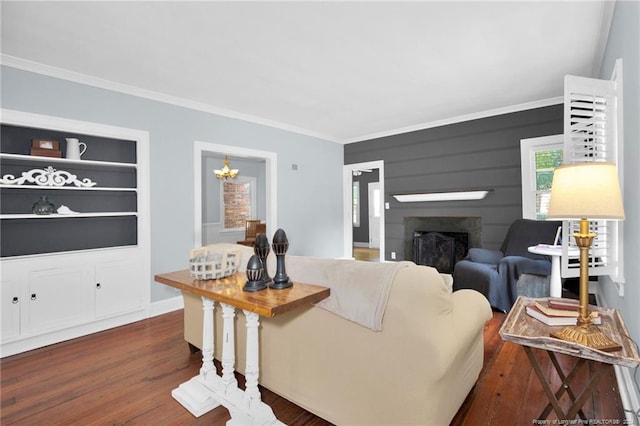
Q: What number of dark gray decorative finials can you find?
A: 3